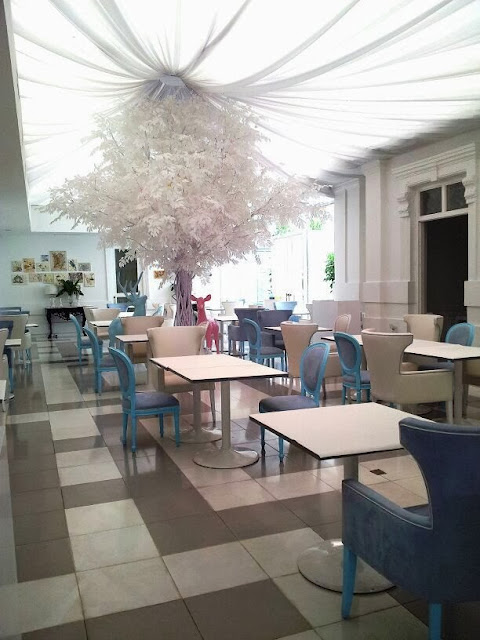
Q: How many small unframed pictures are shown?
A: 13